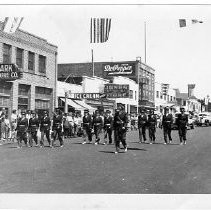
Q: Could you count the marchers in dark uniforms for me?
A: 12